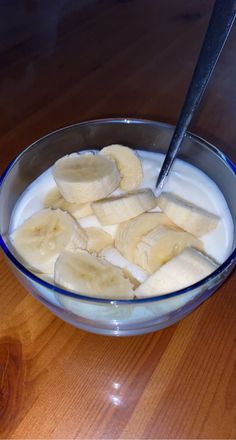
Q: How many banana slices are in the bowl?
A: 11